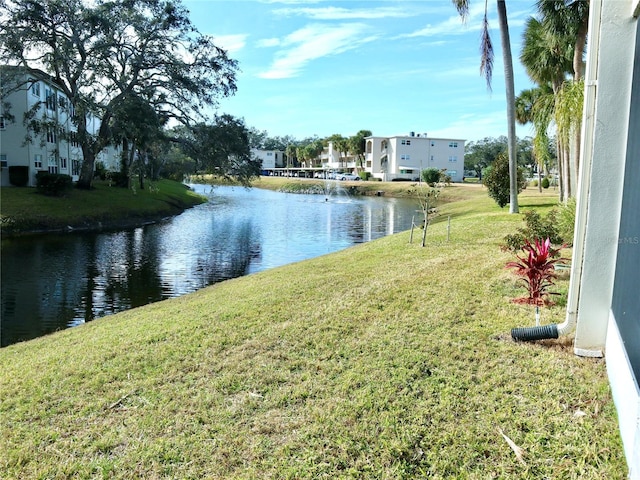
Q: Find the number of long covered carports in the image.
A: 1